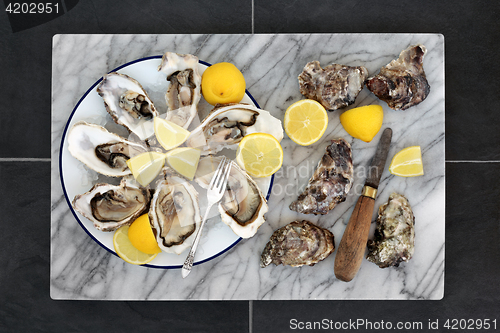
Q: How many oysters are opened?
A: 7